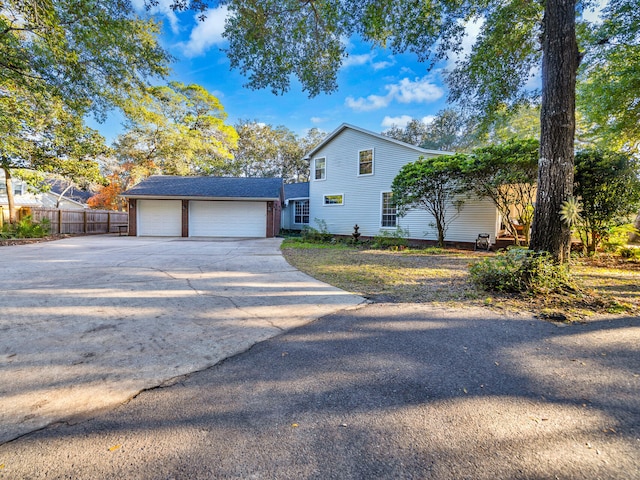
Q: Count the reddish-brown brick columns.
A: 3